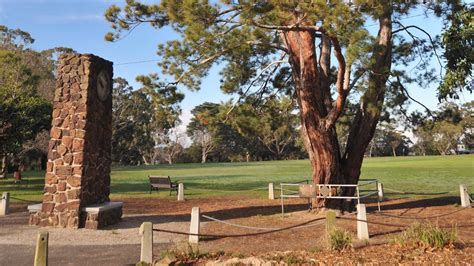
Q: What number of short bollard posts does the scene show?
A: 10